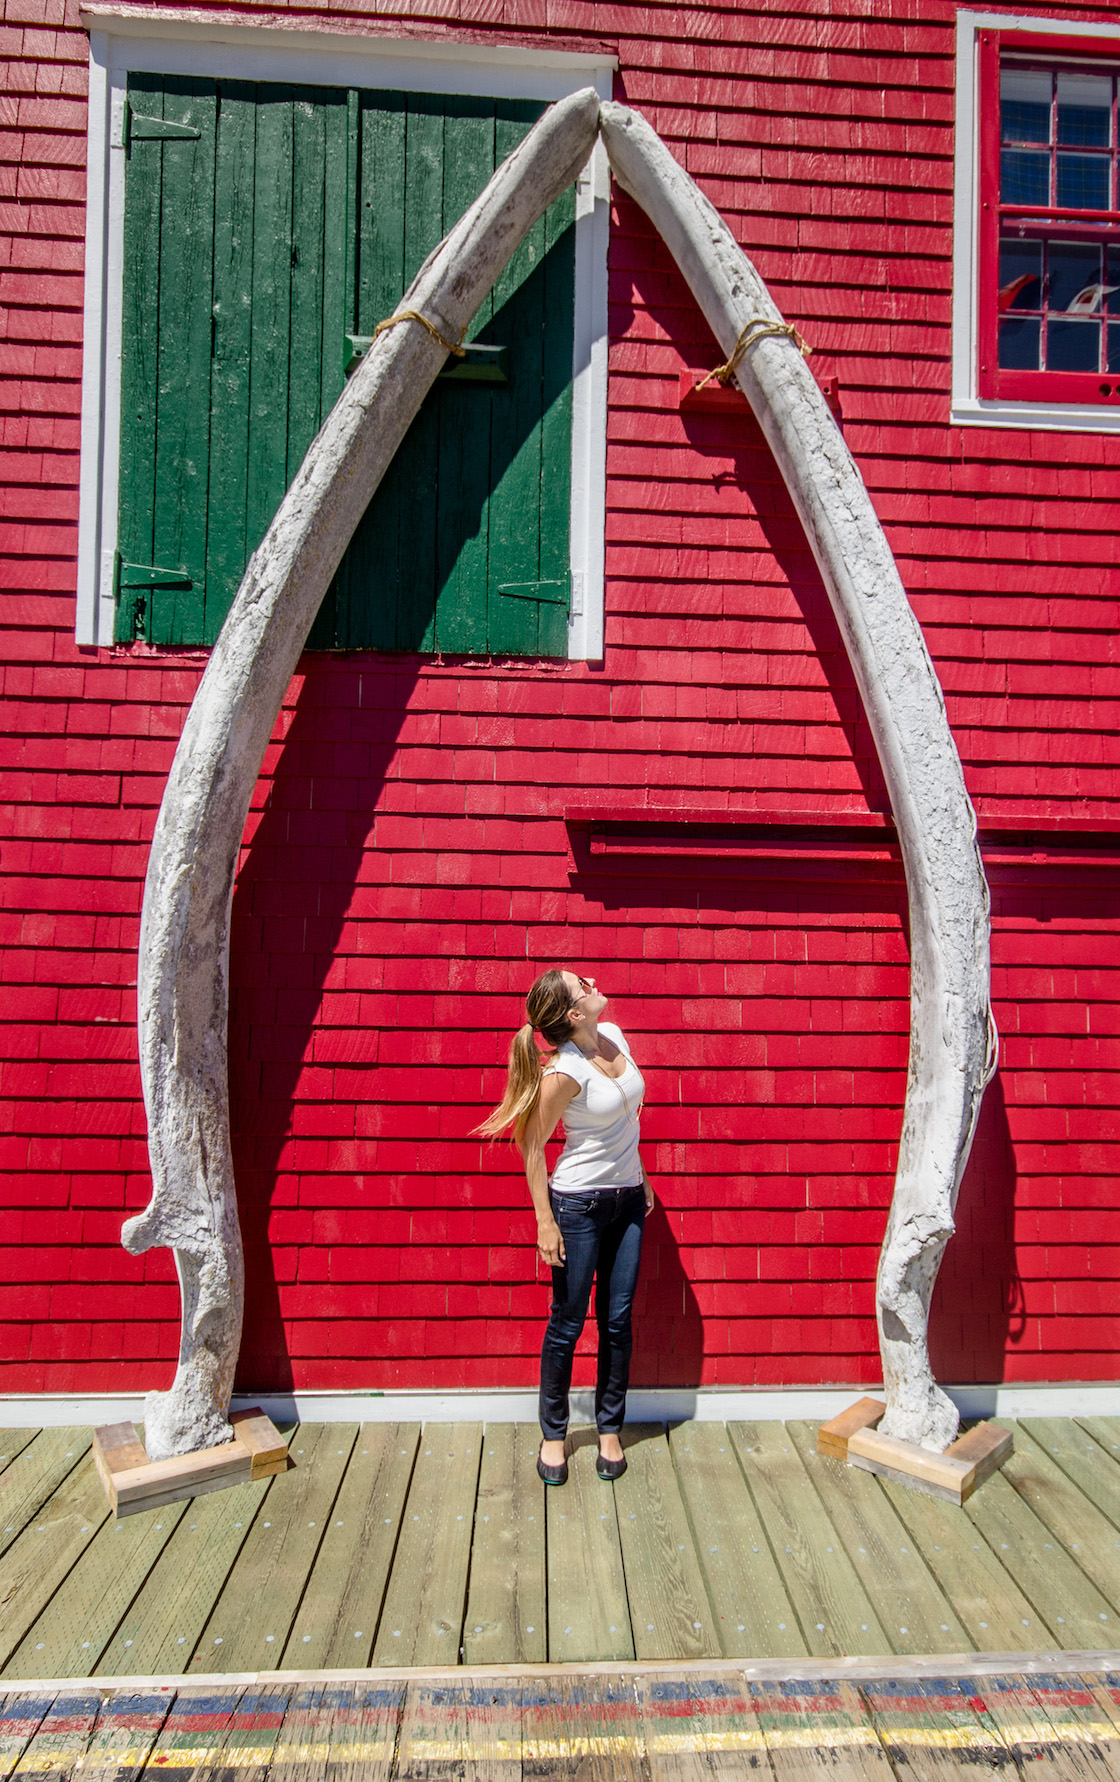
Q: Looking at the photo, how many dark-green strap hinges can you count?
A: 3